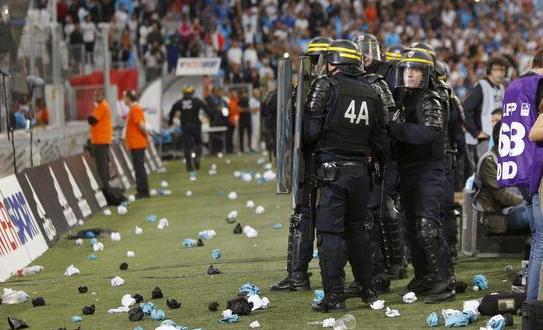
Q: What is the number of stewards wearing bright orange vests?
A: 2